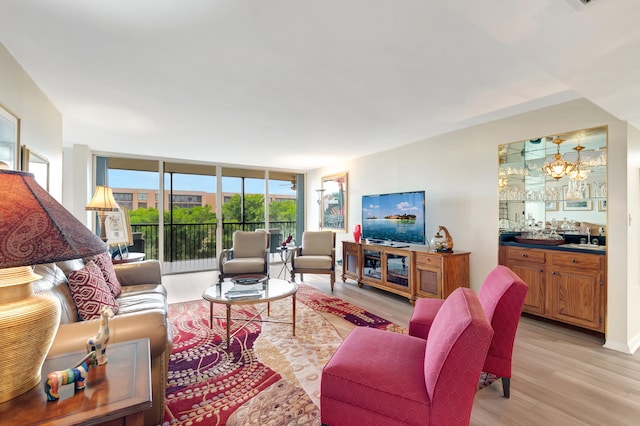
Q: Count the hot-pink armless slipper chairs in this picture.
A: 2